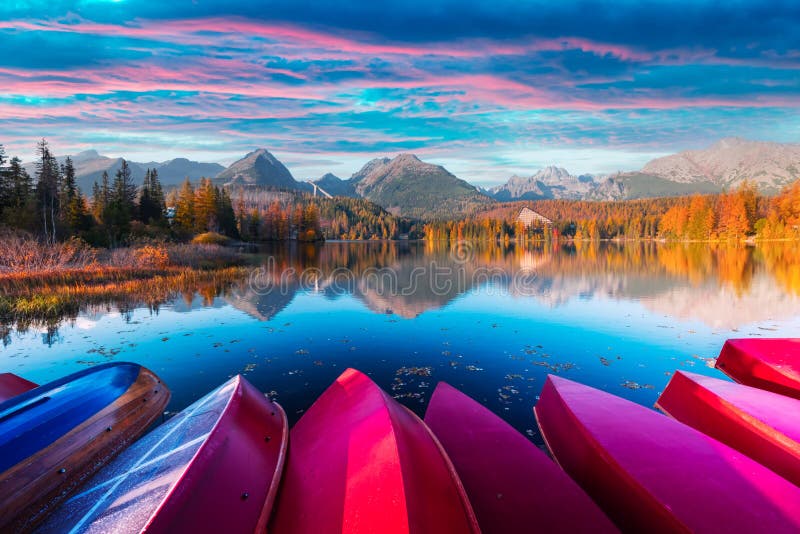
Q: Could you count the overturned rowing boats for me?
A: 8